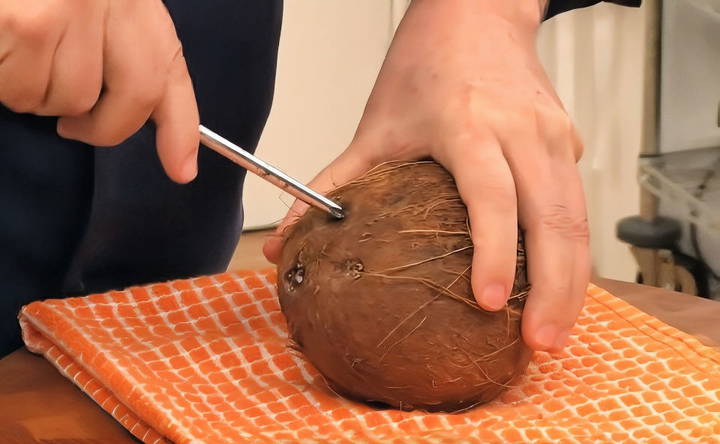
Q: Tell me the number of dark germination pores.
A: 3